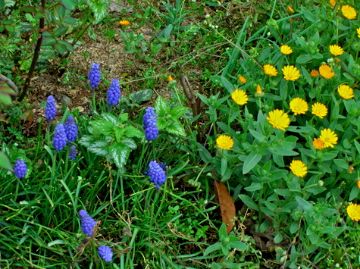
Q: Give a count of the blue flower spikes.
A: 11